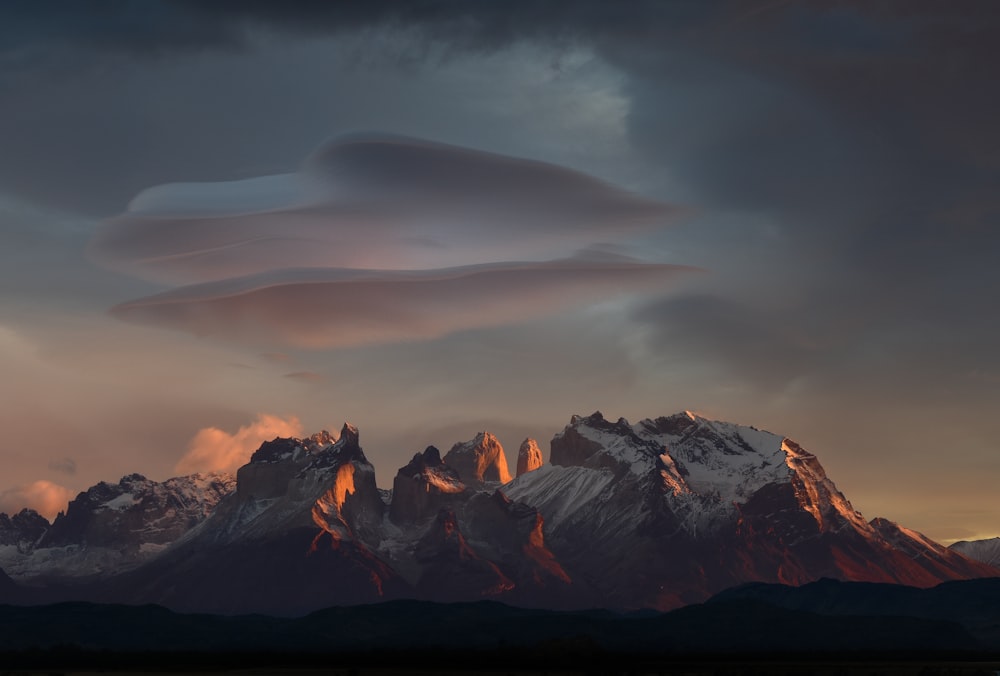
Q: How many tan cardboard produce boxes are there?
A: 0